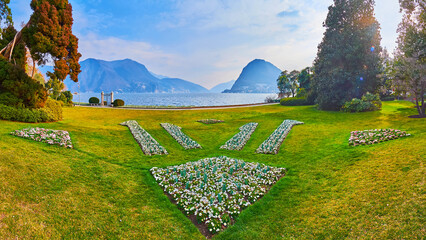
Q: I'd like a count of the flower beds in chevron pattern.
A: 4